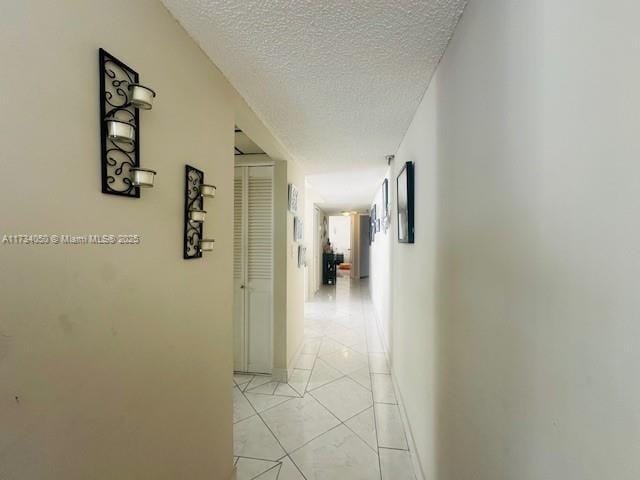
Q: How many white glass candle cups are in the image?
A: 6